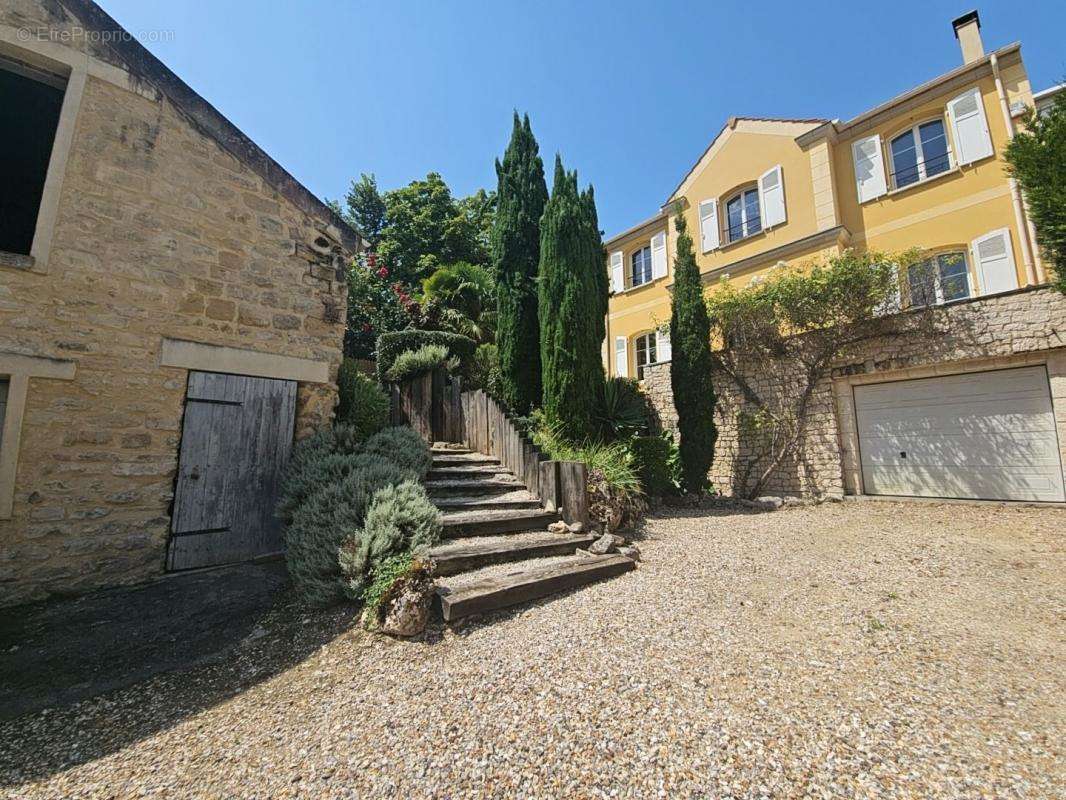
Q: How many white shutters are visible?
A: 10